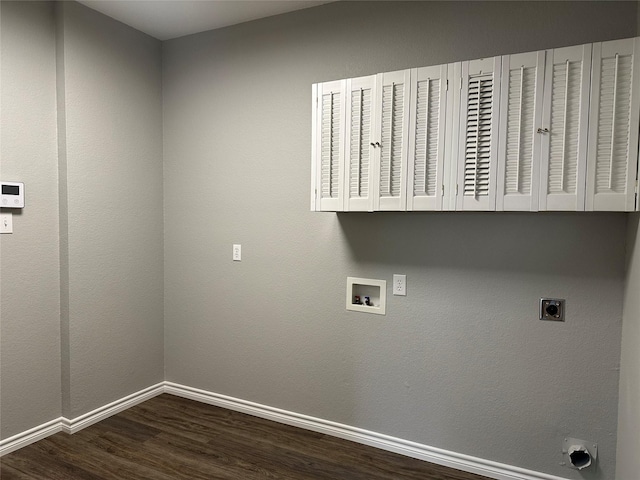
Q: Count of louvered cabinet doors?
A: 8